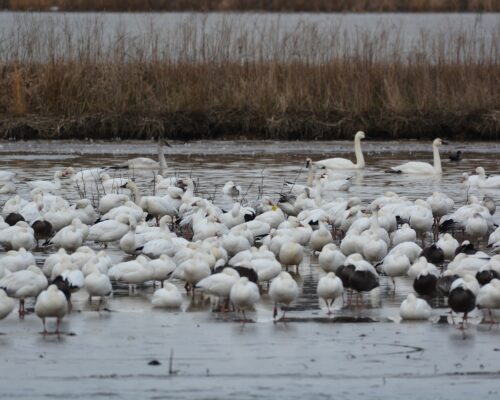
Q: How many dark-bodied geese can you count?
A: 12